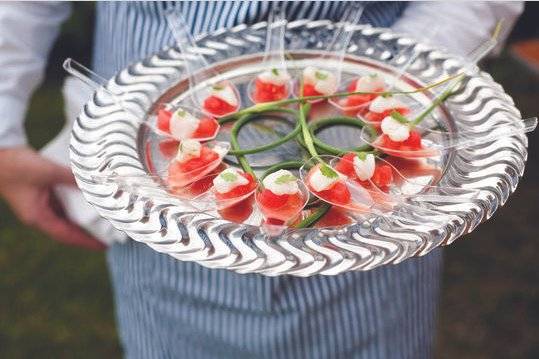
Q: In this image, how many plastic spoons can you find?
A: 12